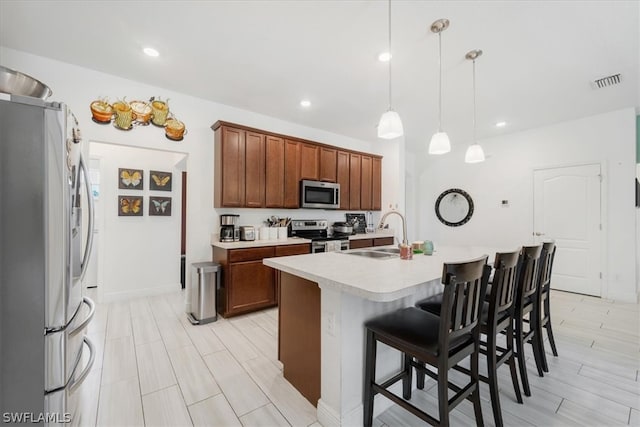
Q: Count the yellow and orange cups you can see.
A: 5